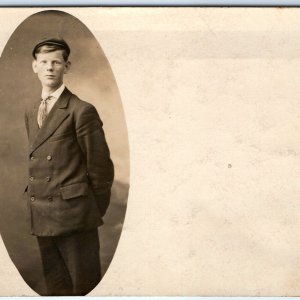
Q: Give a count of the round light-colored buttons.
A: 6